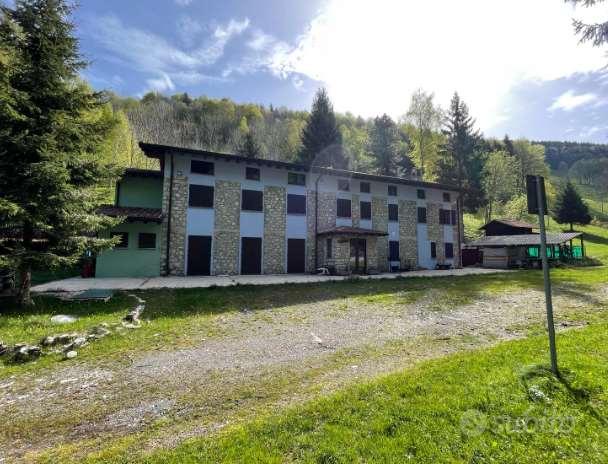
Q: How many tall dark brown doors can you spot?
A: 3